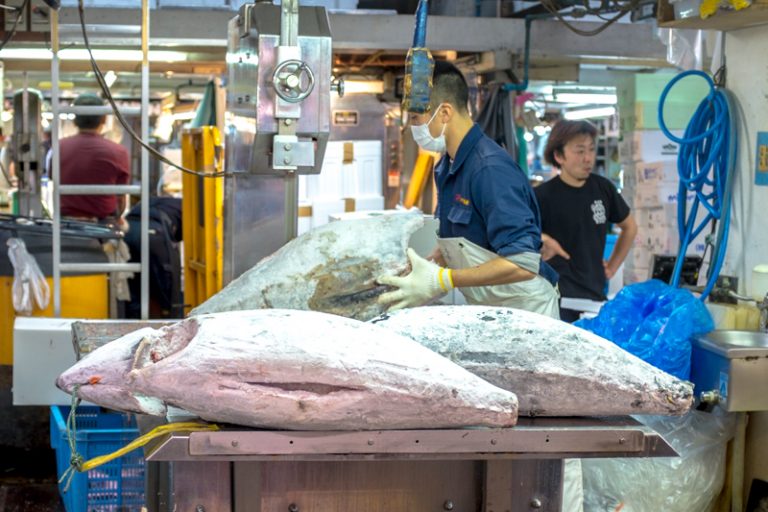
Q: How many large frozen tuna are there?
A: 3